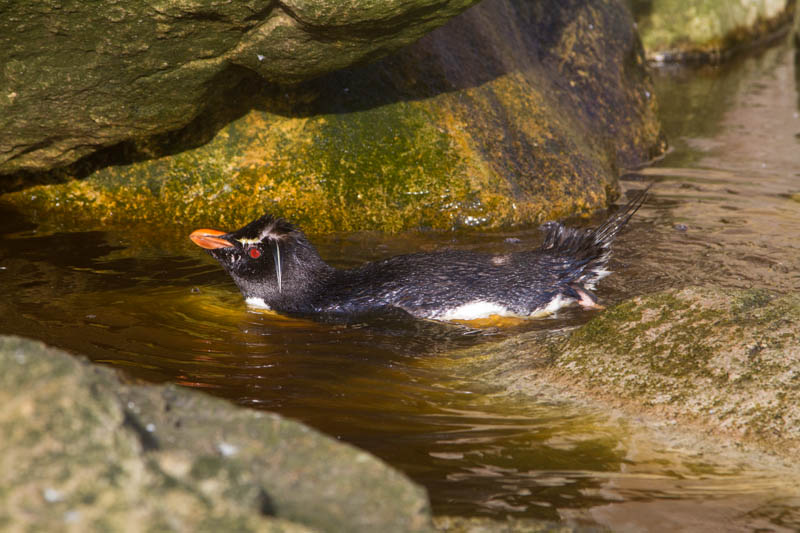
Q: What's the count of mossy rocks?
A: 5